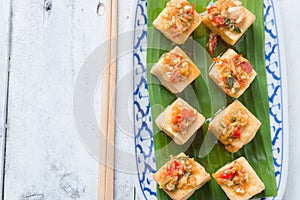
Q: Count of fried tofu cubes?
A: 8